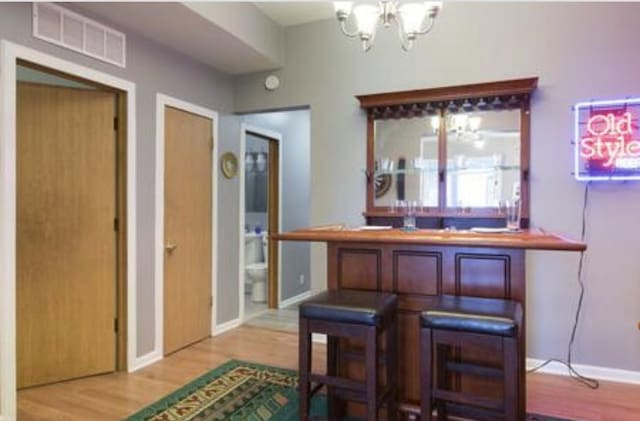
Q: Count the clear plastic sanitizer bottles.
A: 0